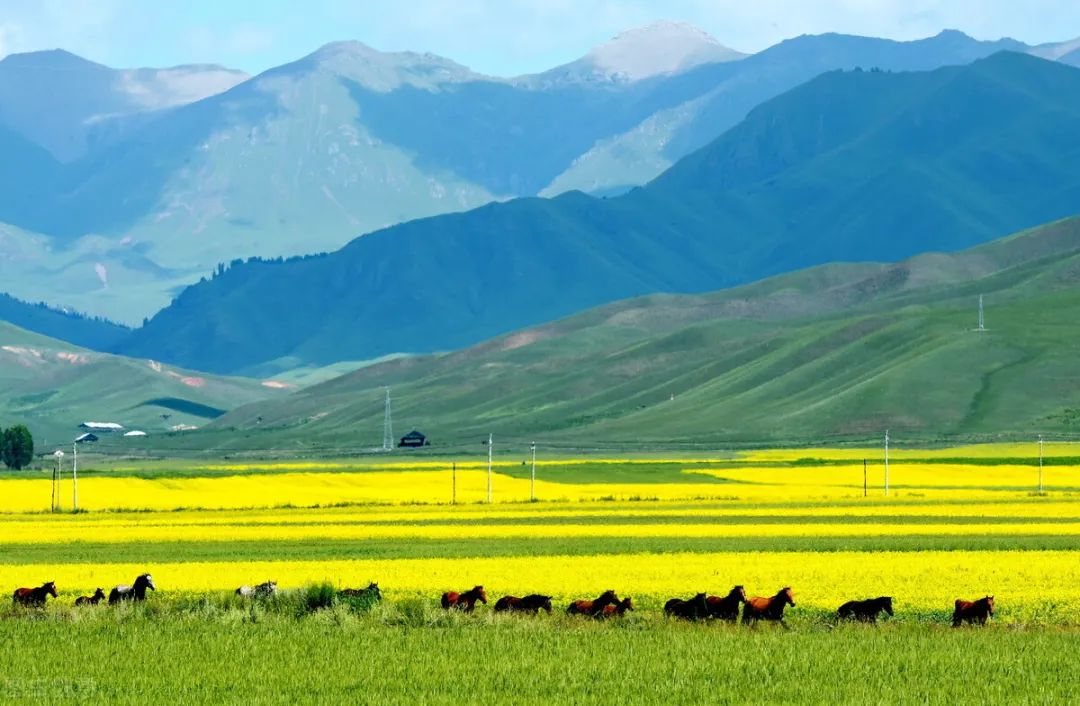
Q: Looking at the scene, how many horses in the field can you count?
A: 14